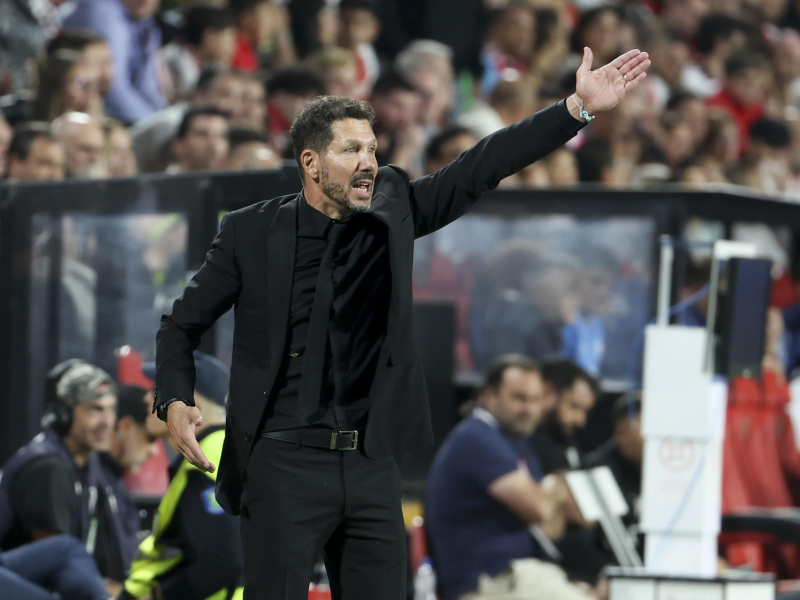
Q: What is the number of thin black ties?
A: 1